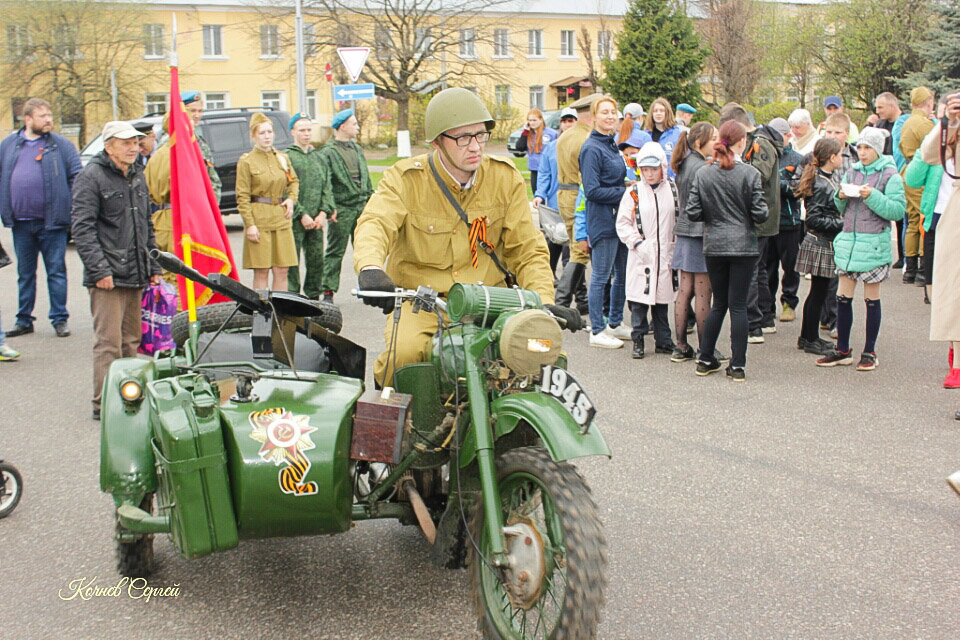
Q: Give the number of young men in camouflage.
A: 3